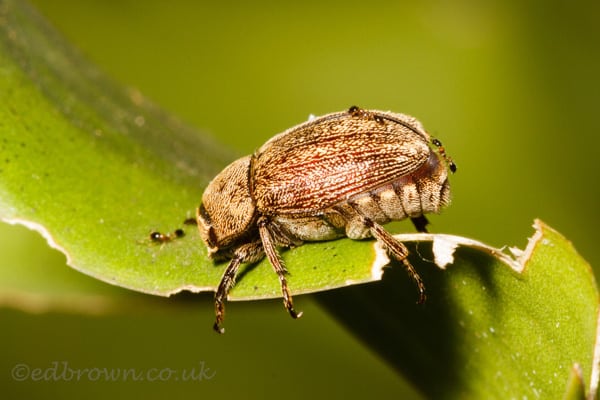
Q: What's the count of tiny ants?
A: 3